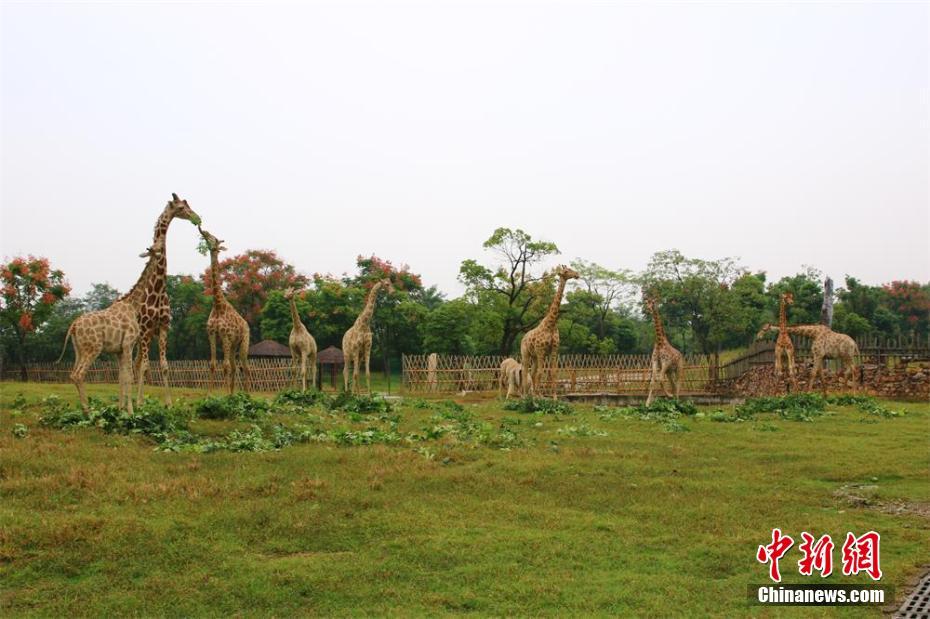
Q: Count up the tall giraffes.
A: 9